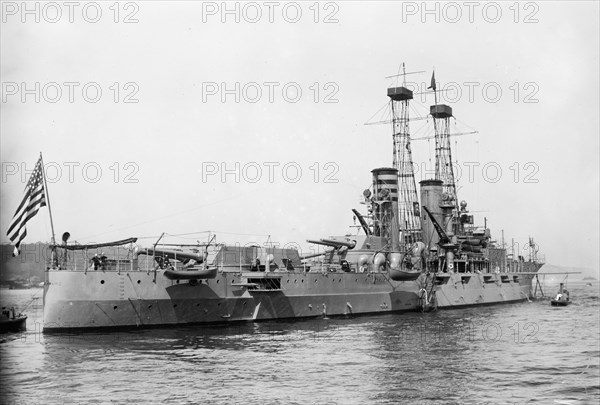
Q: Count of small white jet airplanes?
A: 0